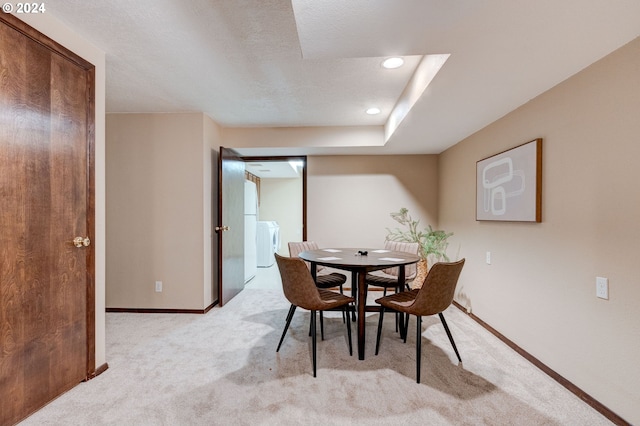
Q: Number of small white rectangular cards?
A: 4